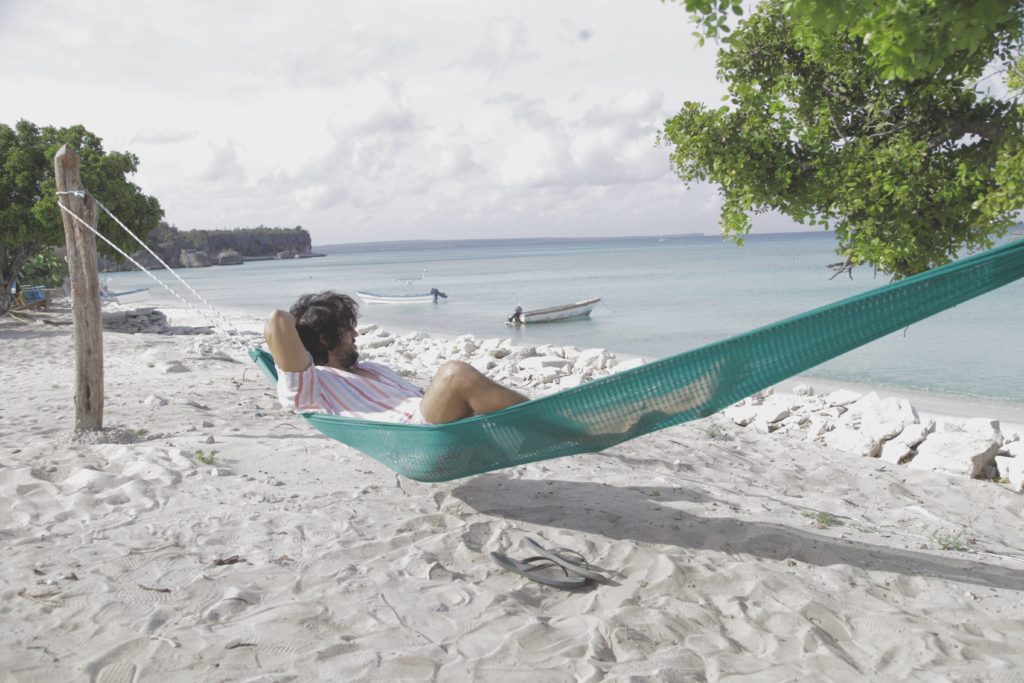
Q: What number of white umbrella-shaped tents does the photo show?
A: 0